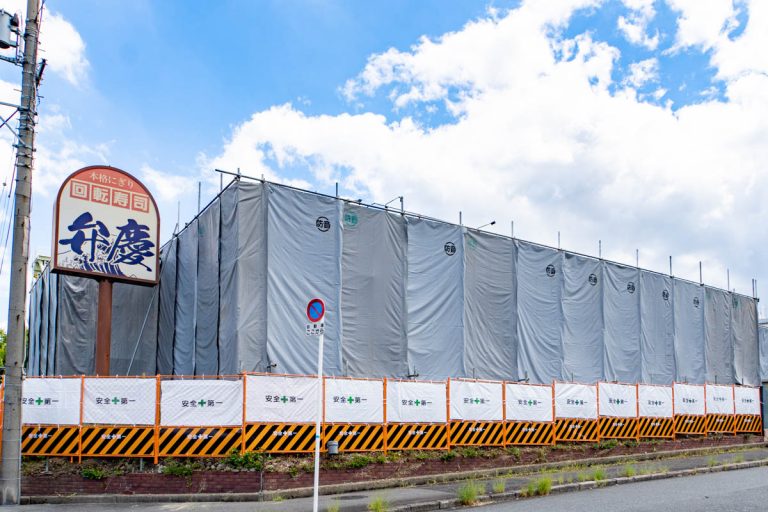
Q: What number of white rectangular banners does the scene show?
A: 14